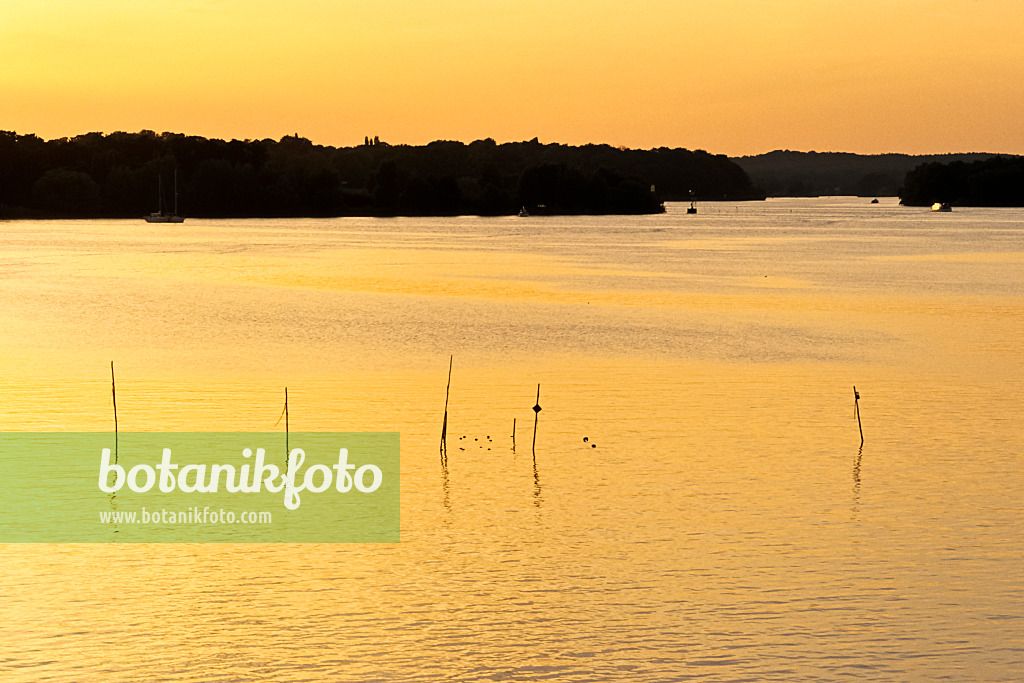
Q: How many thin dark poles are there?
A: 6